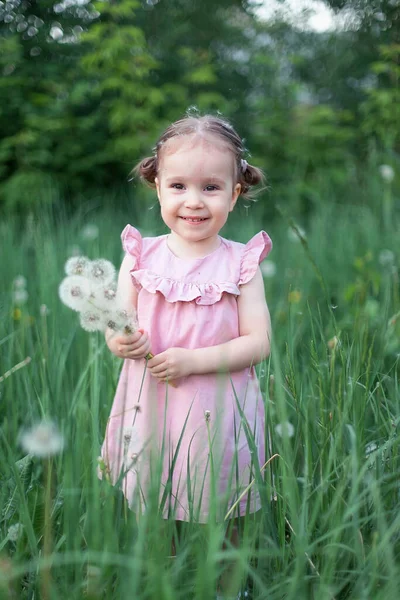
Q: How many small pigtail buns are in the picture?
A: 2